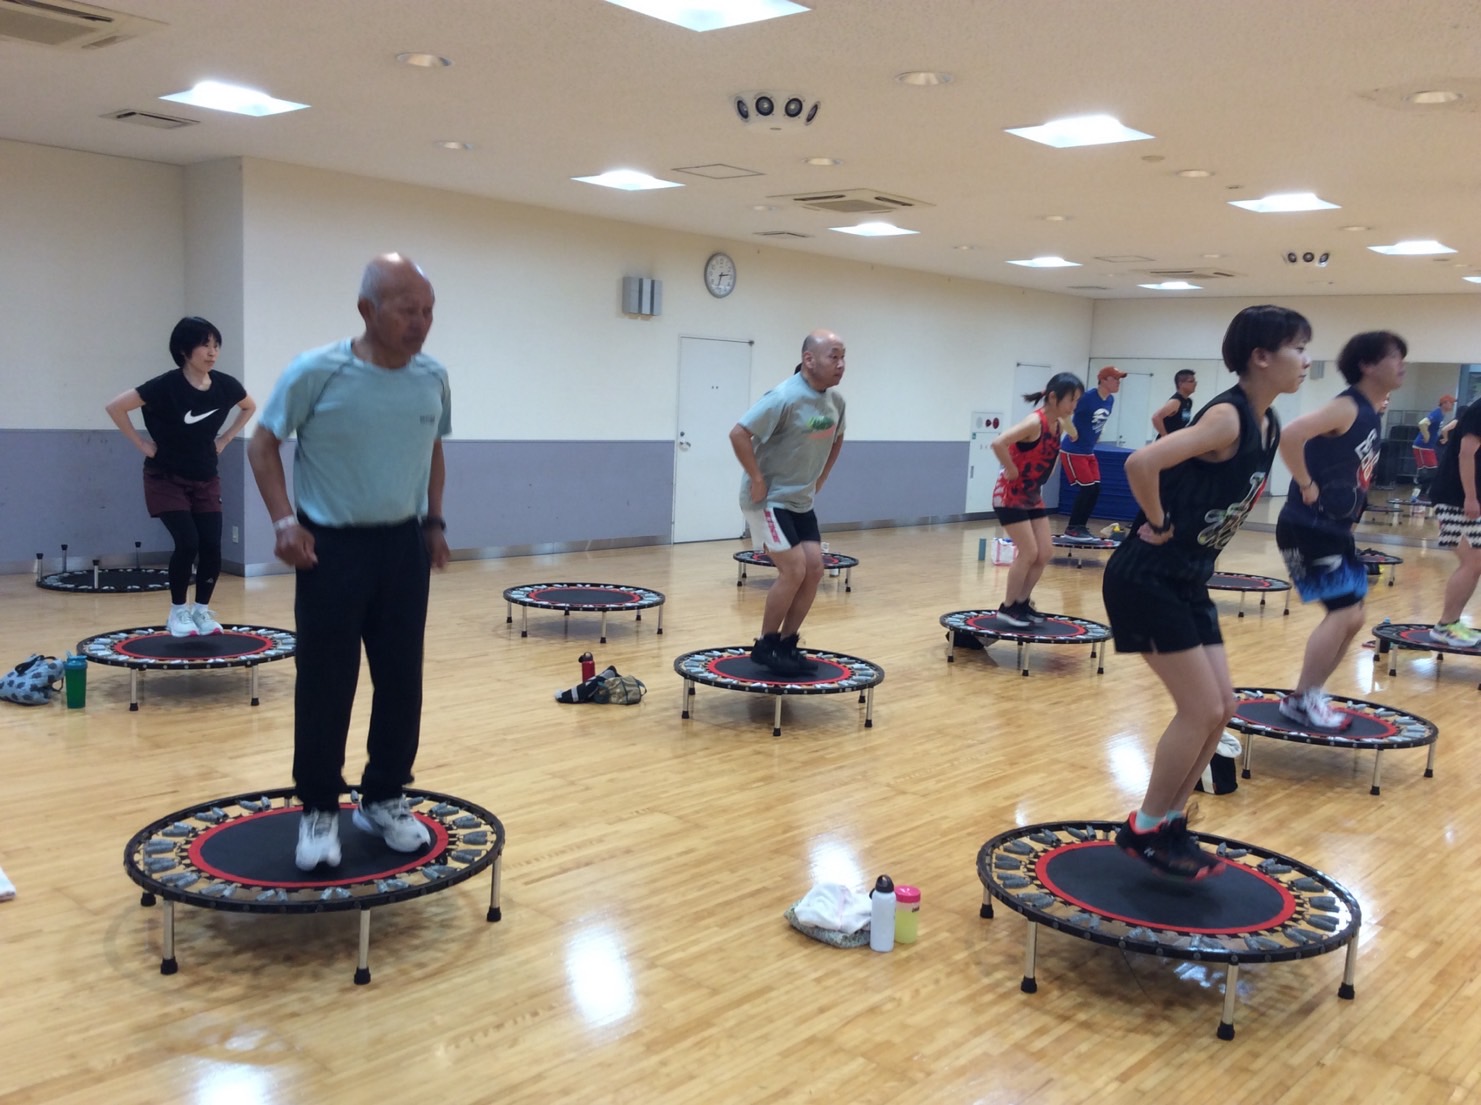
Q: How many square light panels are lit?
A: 10